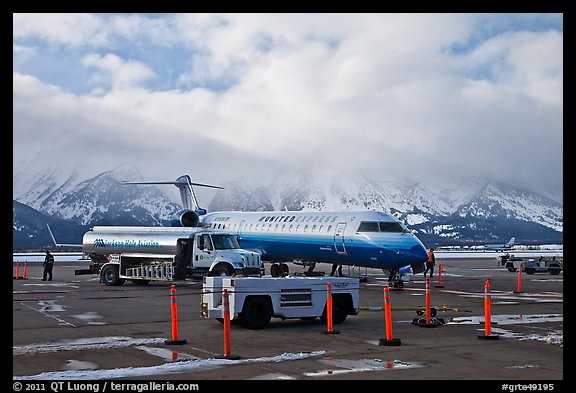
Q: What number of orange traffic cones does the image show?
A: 10